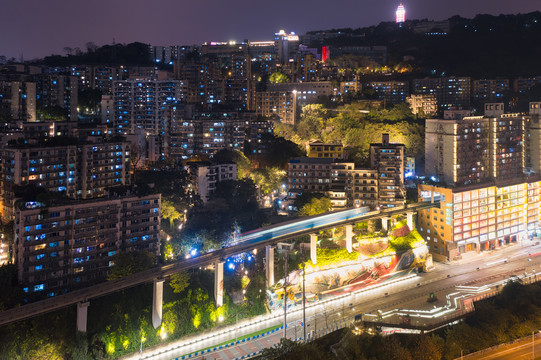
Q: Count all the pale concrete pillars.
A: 8